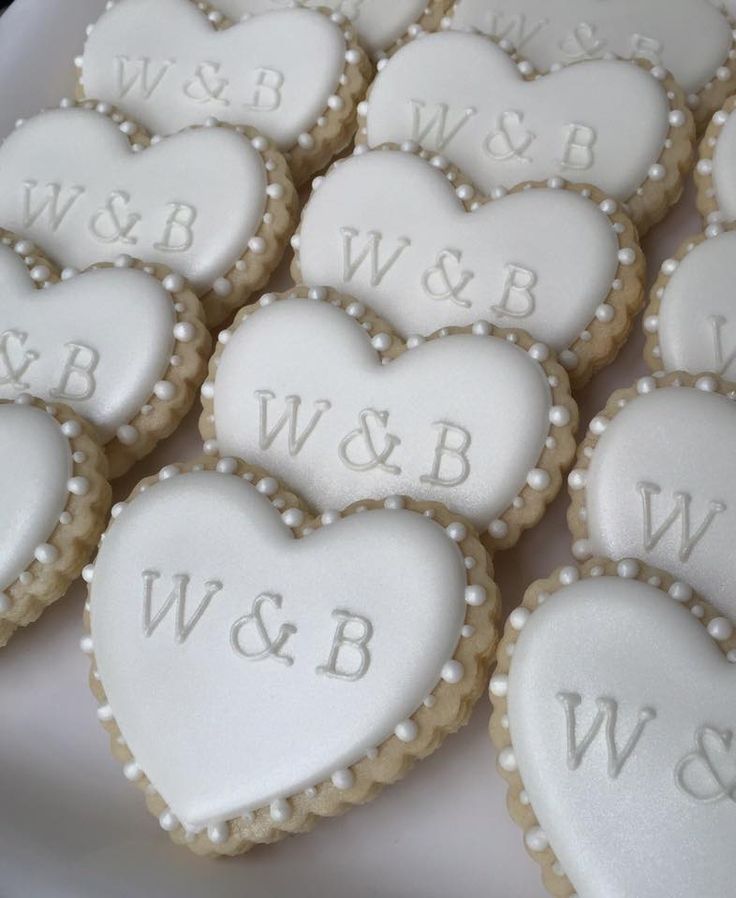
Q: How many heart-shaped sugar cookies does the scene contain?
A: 14